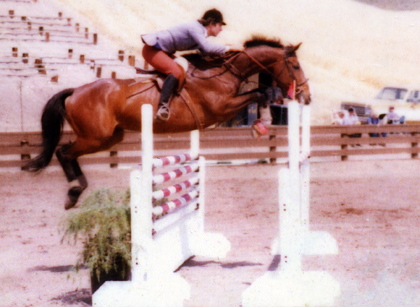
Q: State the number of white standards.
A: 4